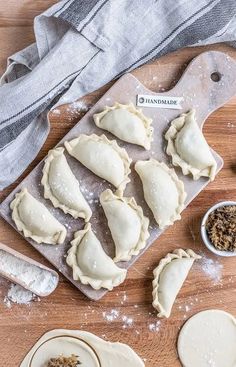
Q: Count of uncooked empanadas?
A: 9